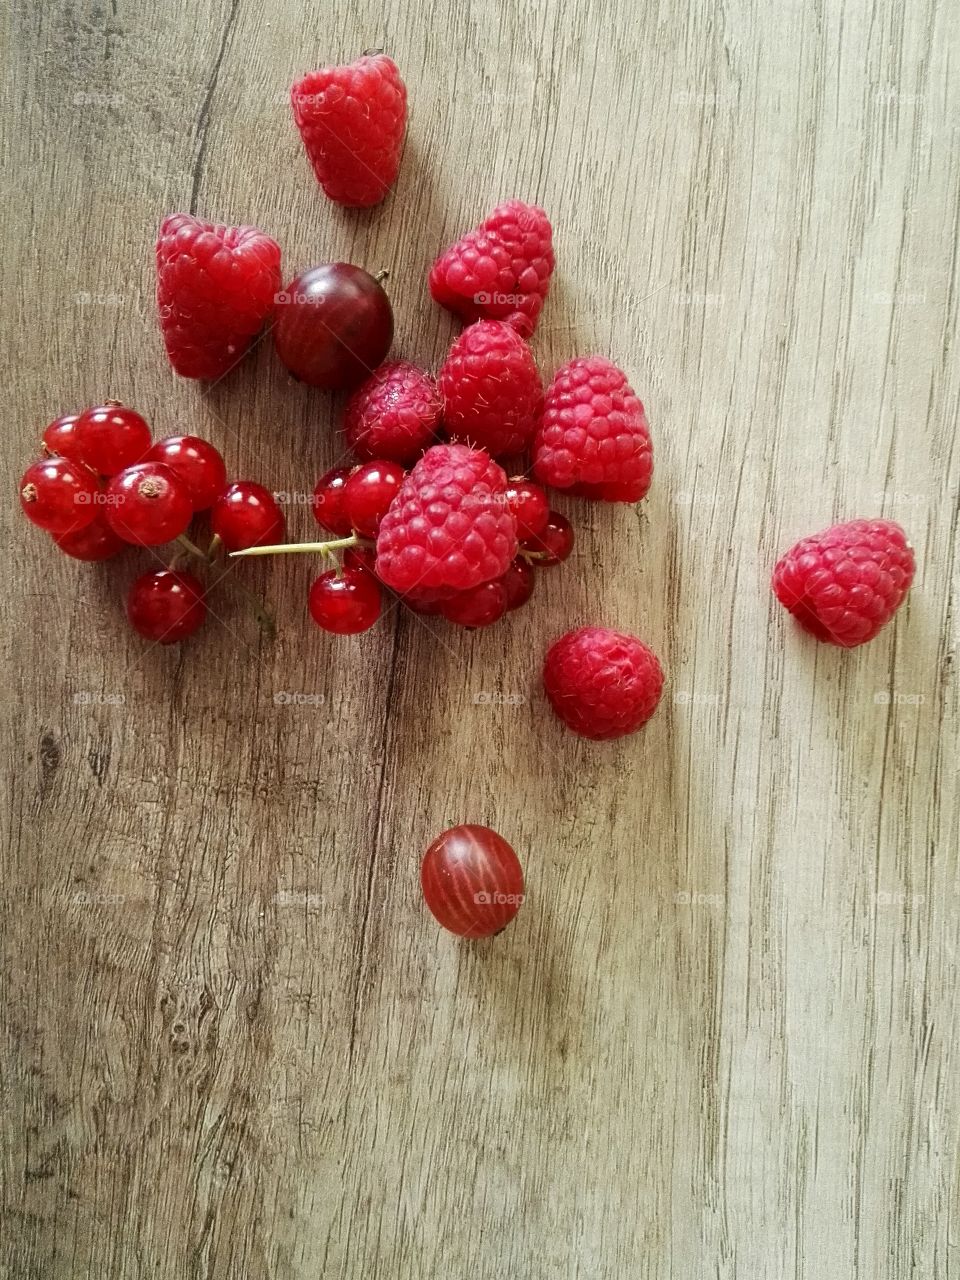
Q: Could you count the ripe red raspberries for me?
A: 9